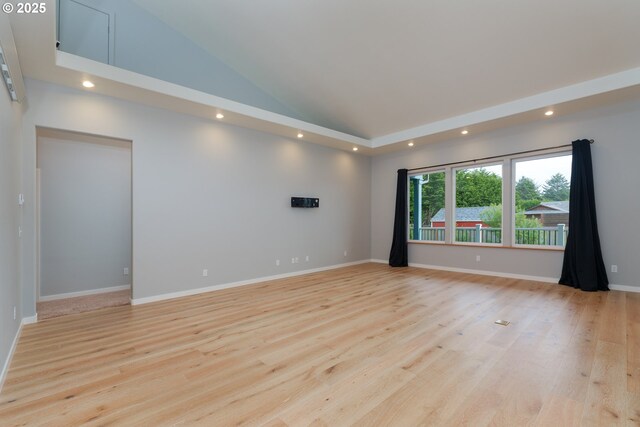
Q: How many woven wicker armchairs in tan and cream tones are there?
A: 0